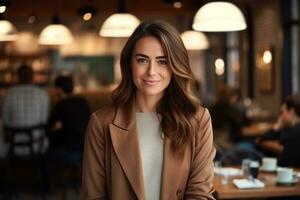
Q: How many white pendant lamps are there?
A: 5